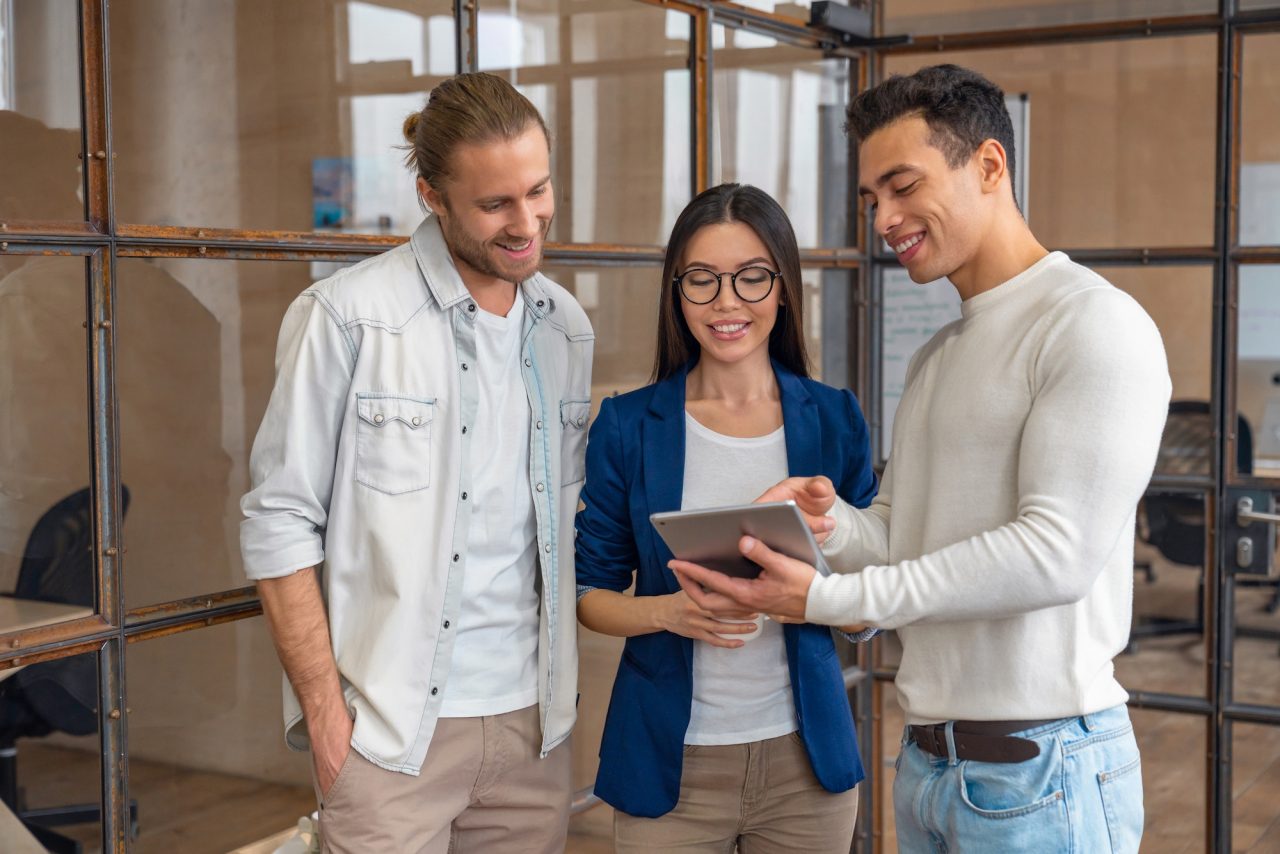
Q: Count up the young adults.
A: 3